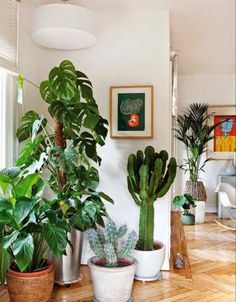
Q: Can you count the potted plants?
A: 6